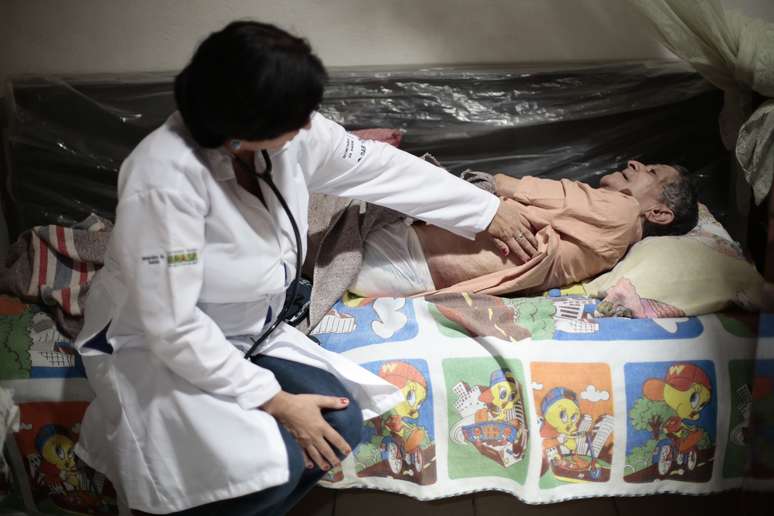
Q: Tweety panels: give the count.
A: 5